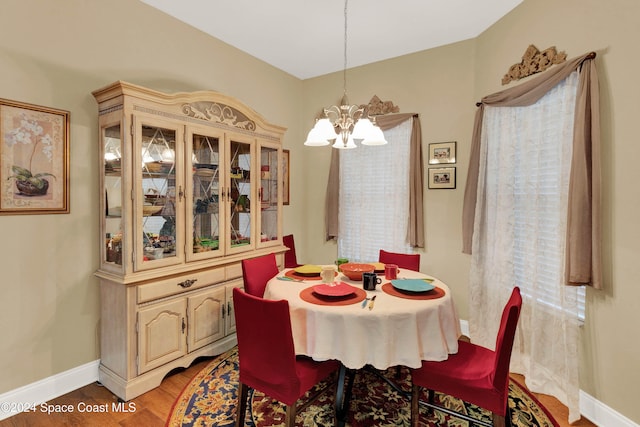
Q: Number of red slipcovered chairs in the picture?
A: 5